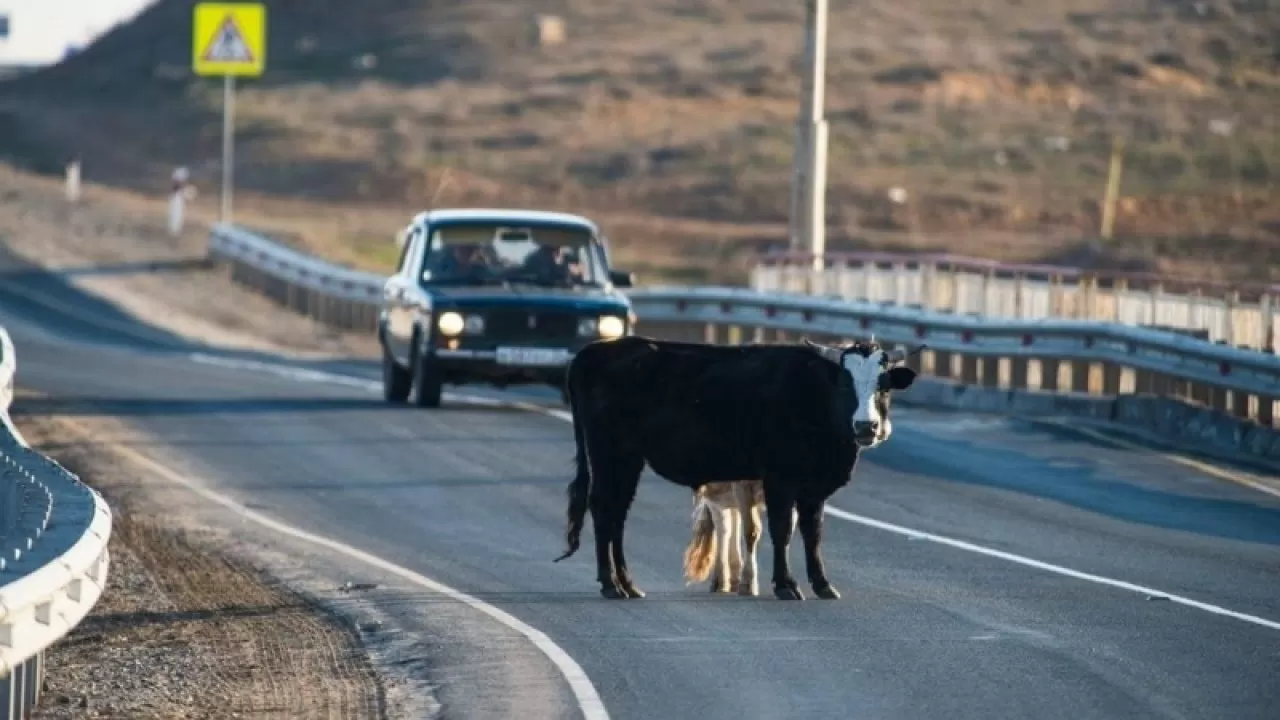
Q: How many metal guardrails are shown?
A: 2